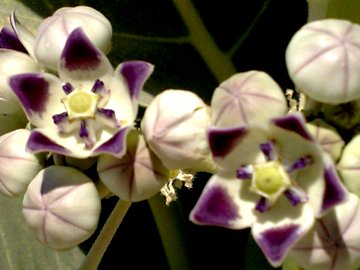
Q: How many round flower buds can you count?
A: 11